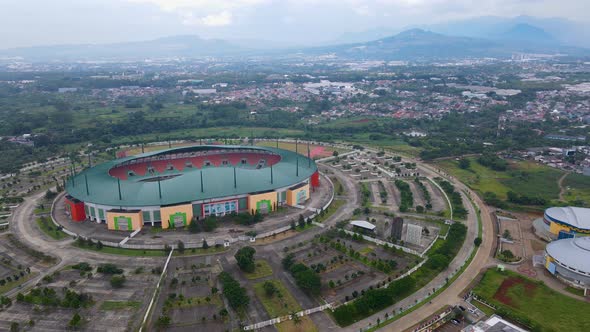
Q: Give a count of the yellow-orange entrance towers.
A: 4